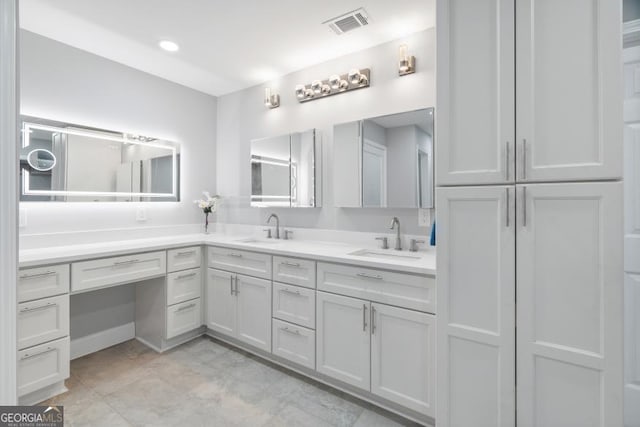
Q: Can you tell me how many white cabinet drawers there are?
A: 12